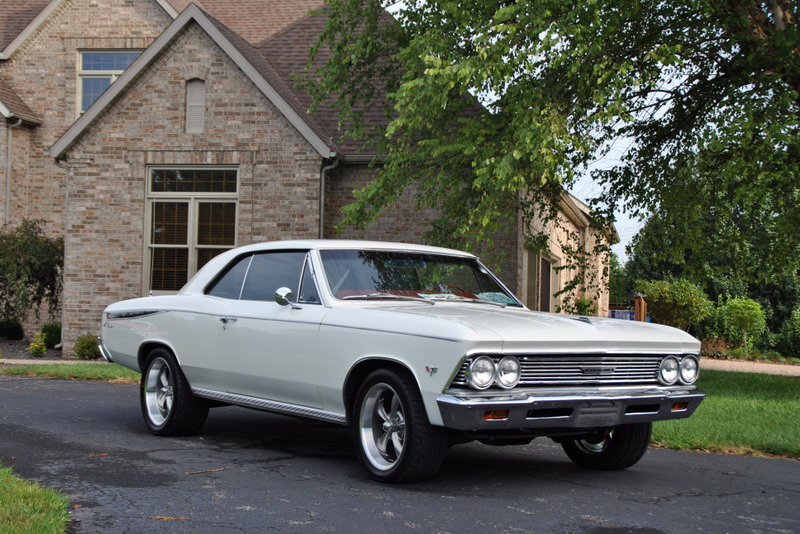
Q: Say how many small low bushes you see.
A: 4